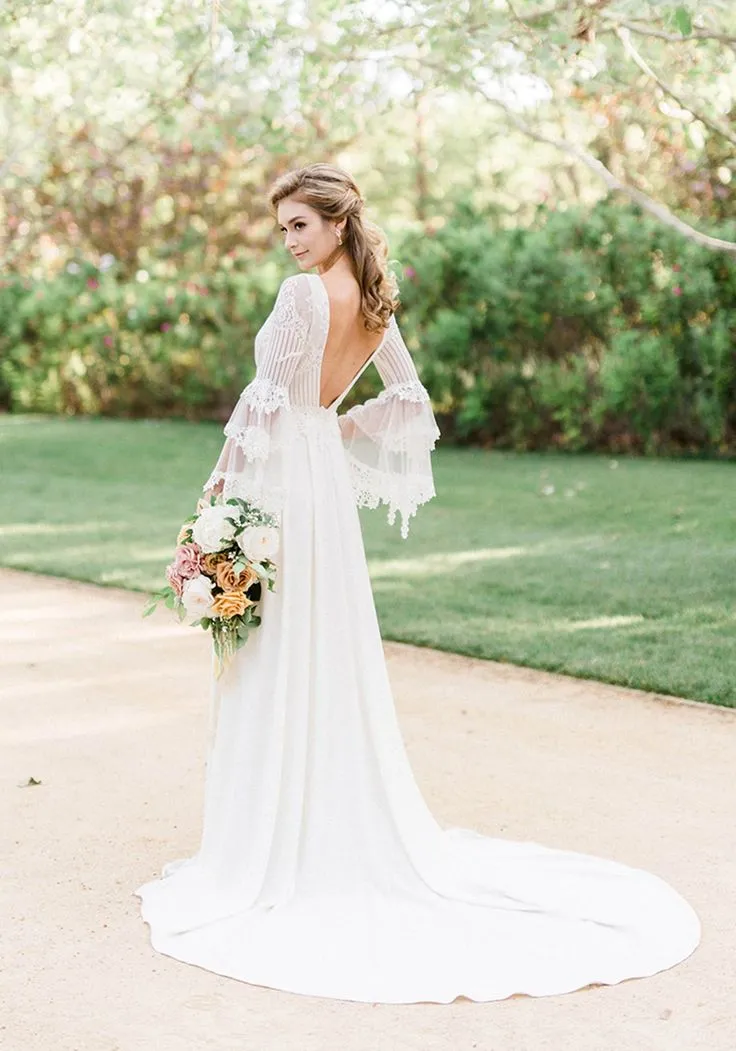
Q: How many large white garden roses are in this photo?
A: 3